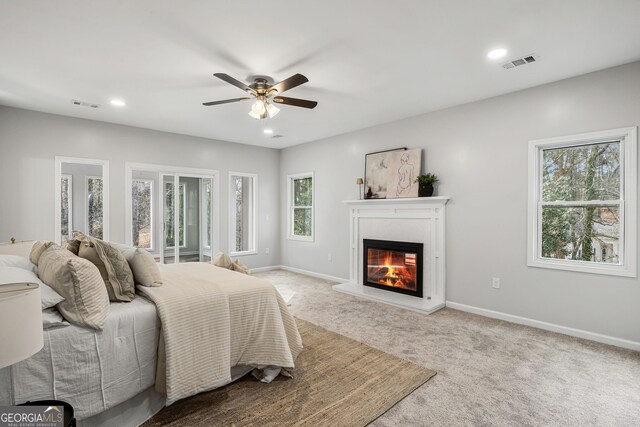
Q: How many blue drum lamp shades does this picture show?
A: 0